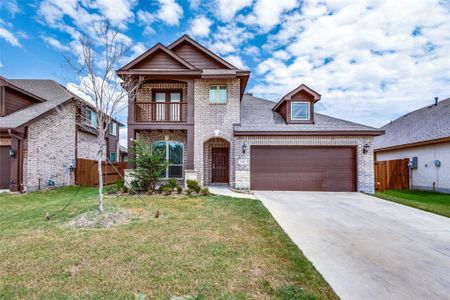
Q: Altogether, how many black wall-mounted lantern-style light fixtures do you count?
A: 2